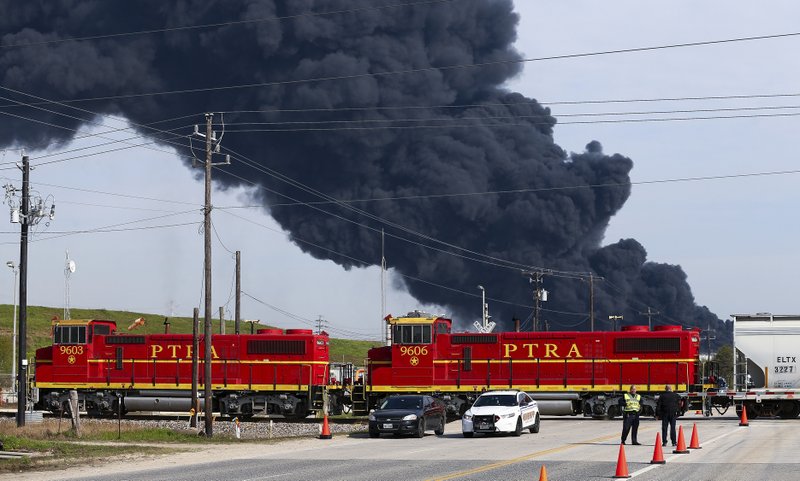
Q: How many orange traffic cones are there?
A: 7